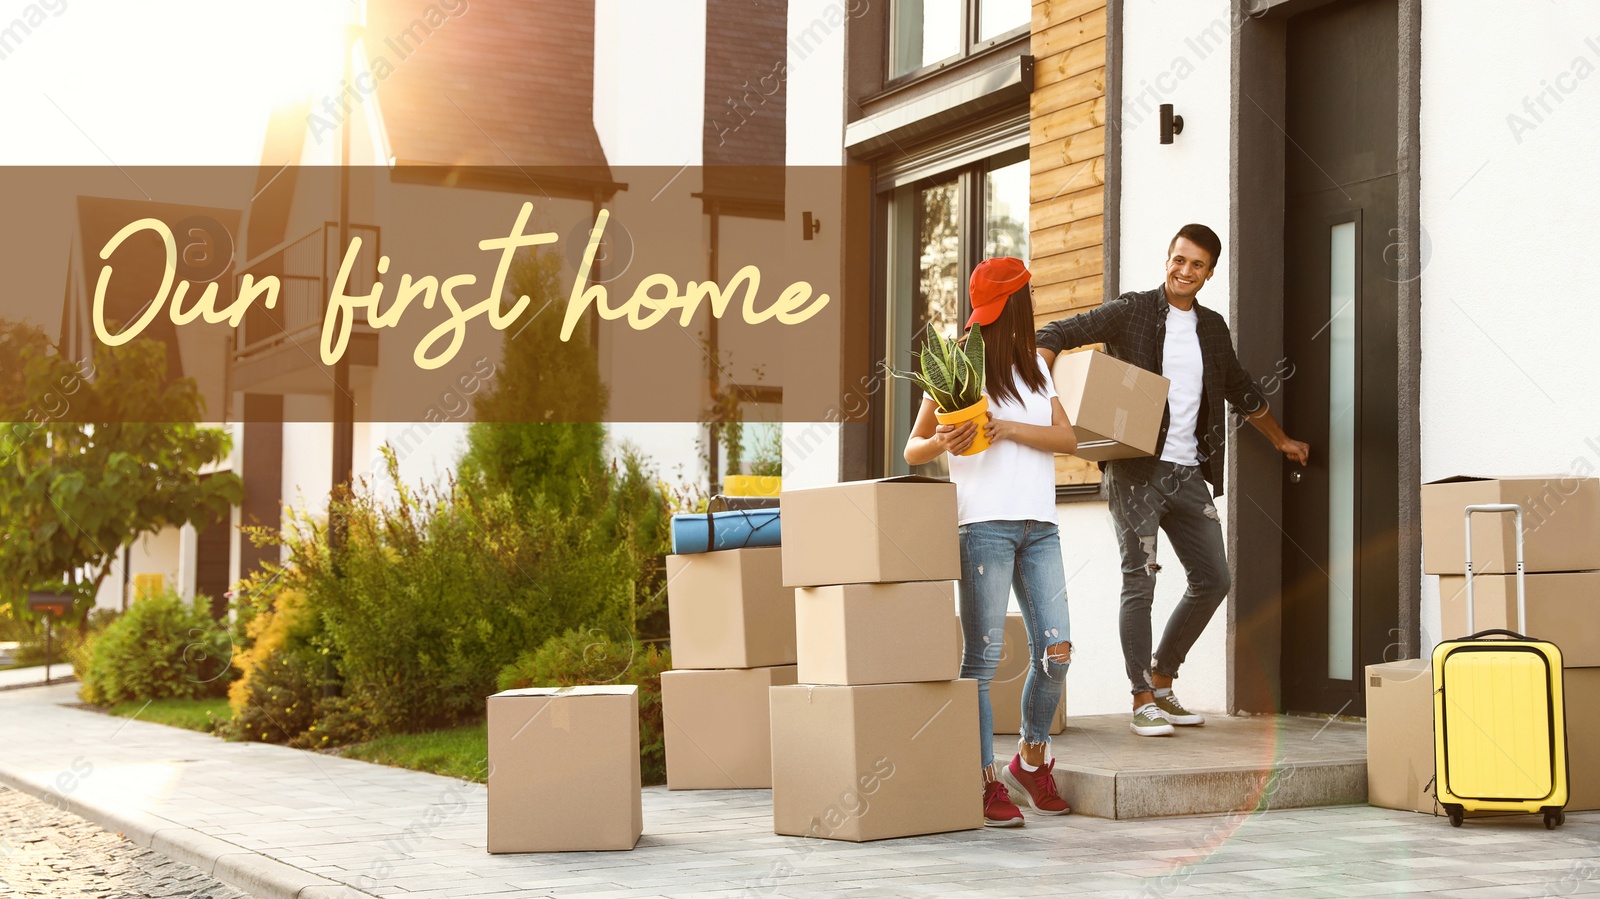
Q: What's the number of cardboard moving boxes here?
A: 12